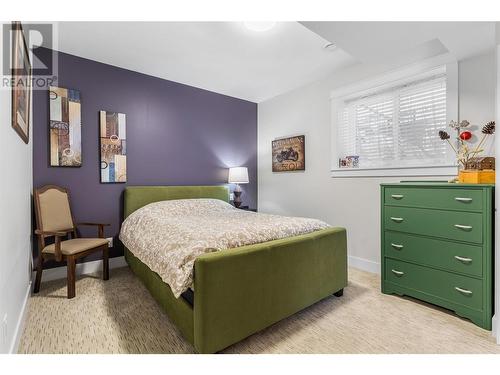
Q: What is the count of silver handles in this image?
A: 8